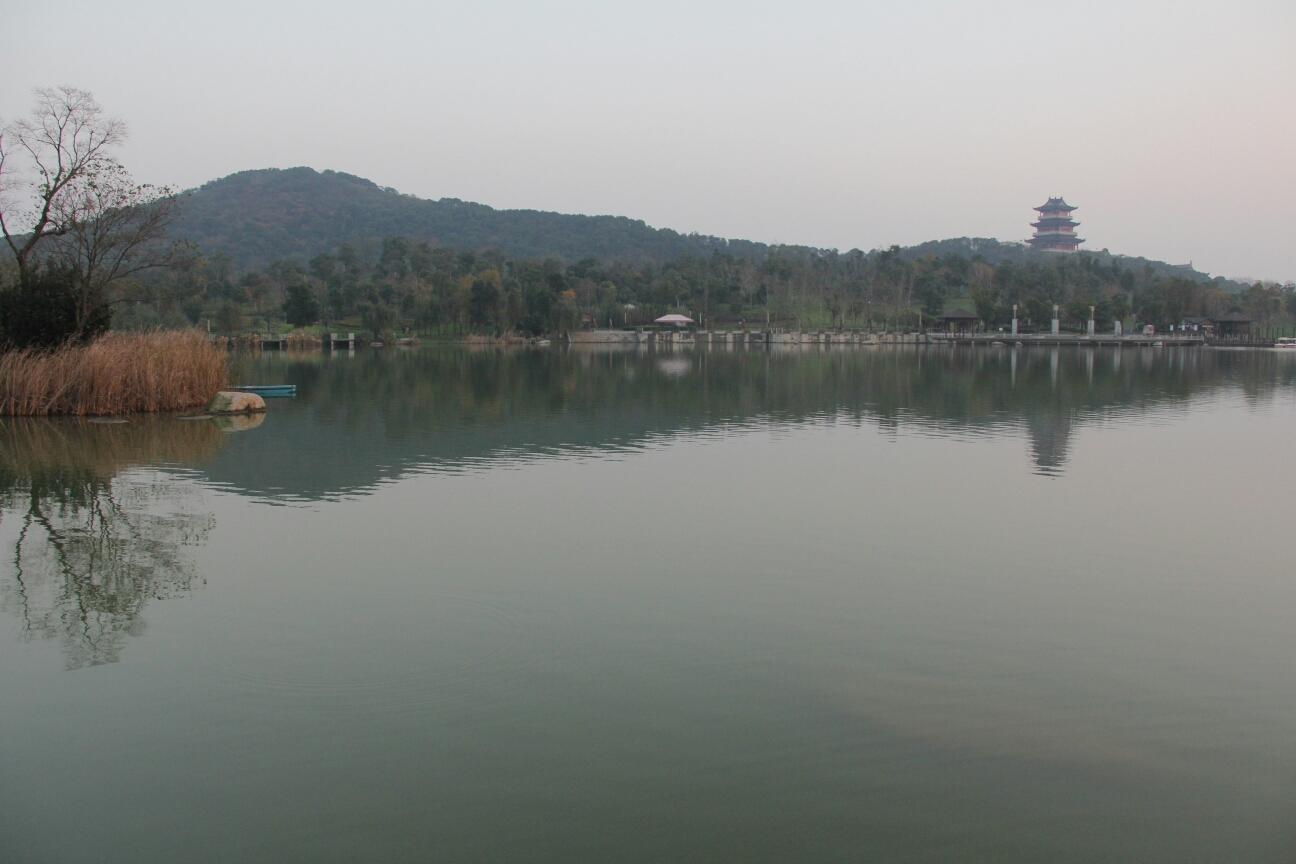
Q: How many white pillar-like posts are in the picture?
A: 4